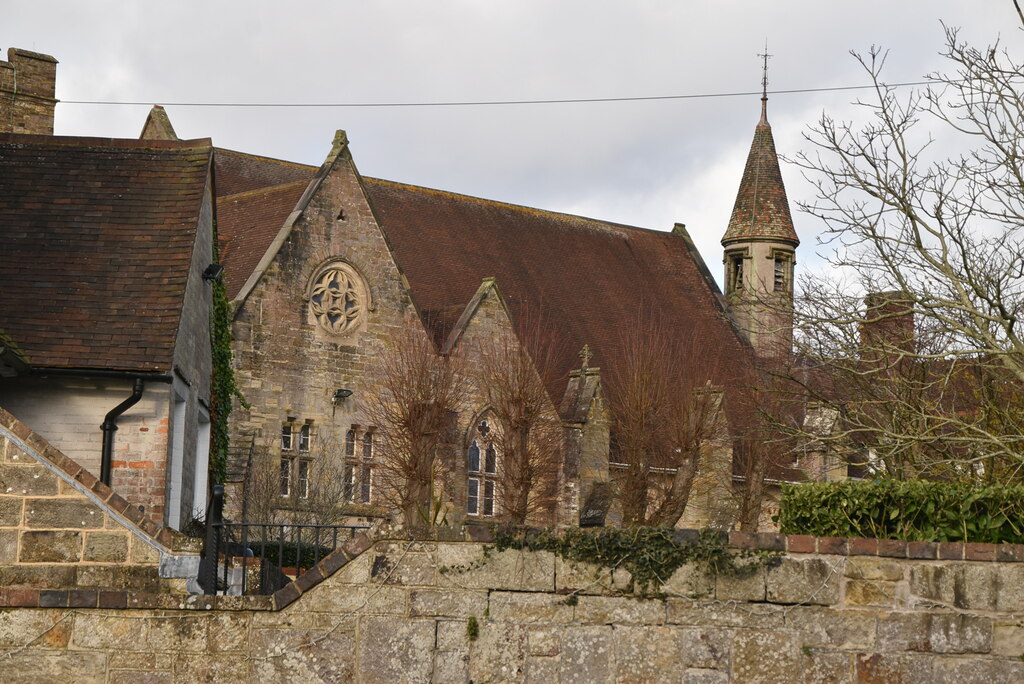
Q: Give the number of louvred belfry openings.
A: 2